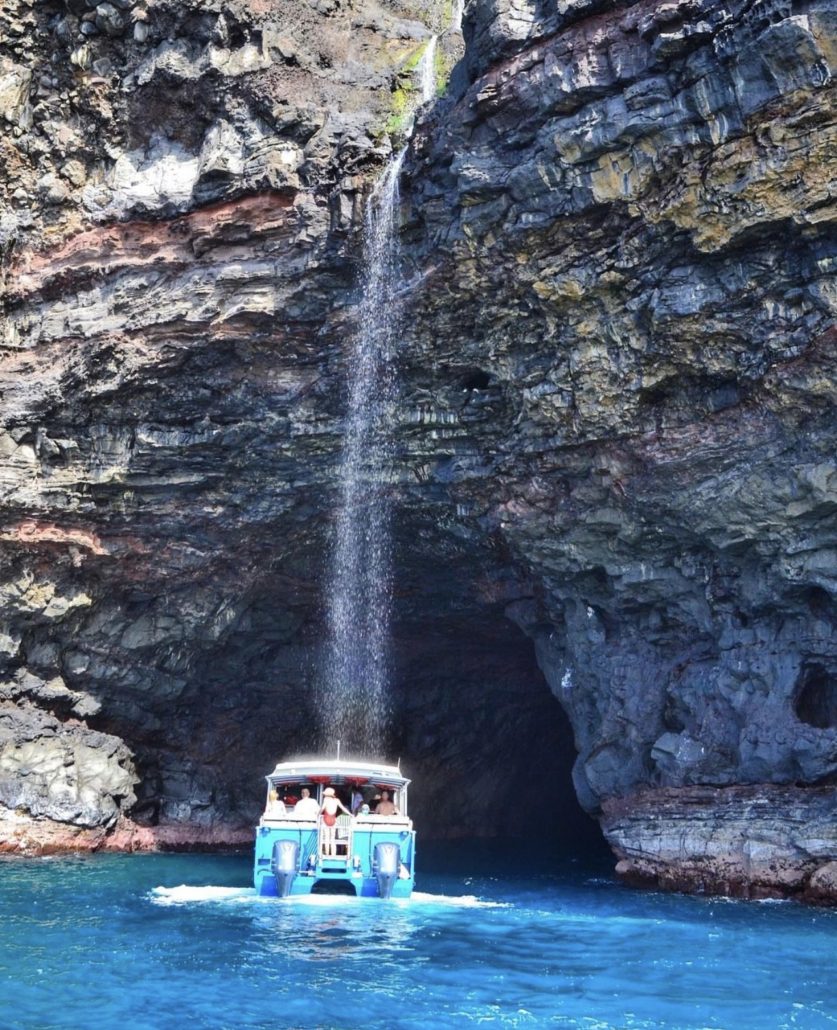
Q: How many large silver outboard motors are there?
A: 2